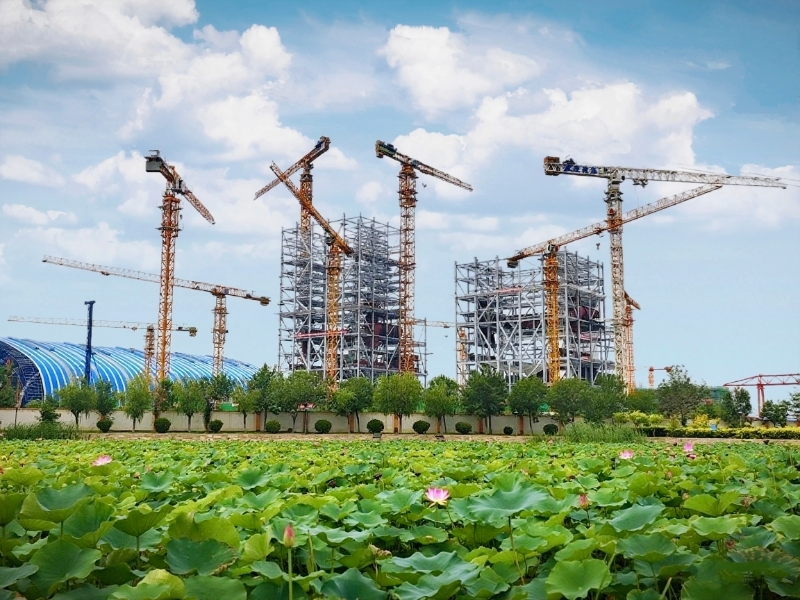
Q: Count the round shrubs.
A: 10